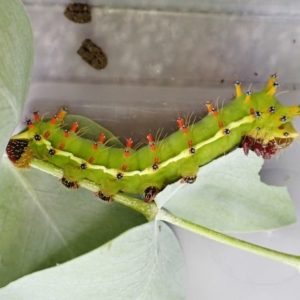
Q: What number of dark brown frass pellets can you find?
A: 2